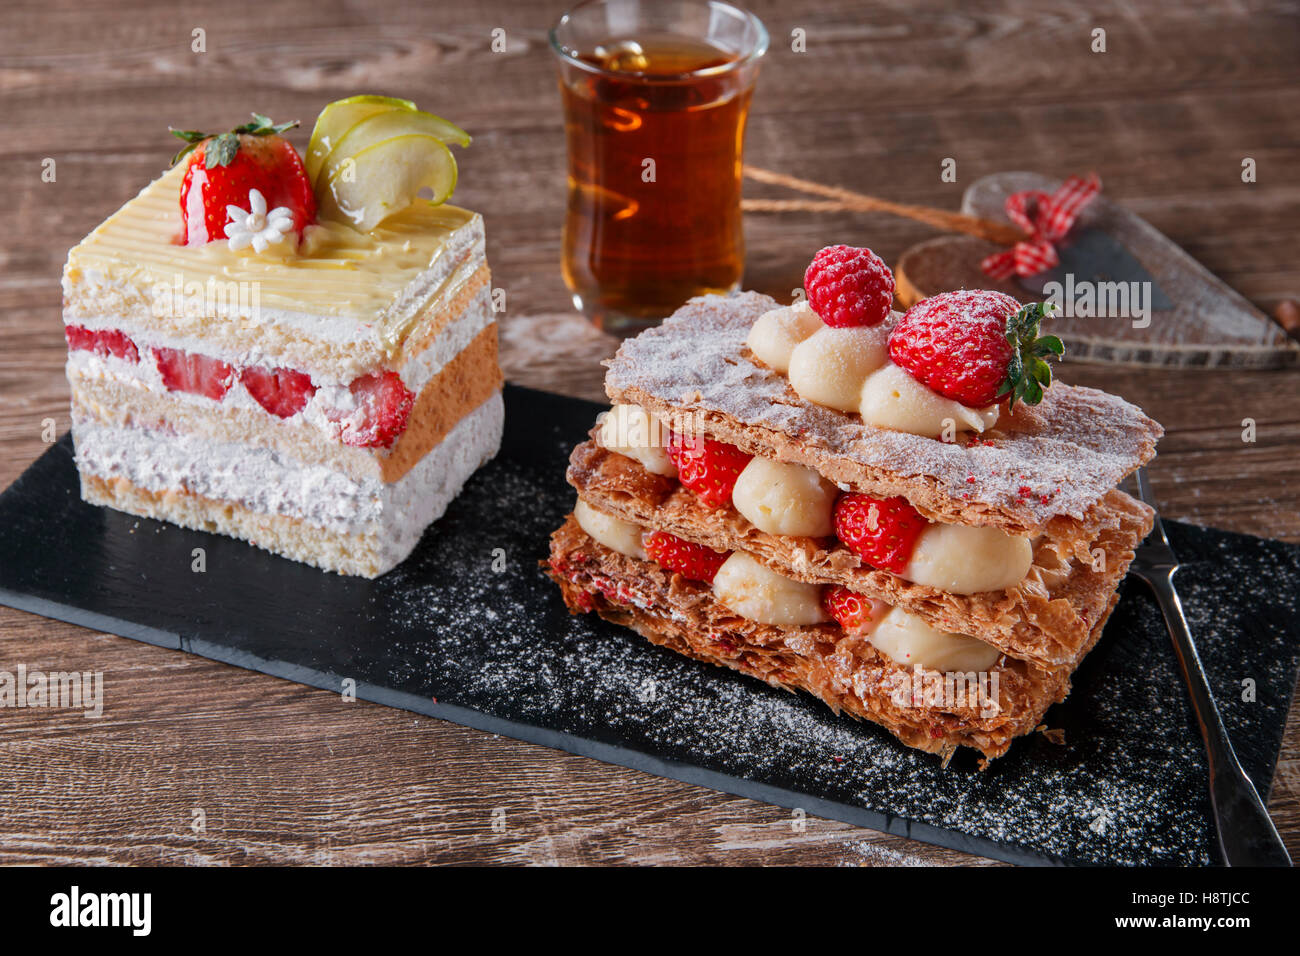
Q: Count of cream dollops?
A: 9